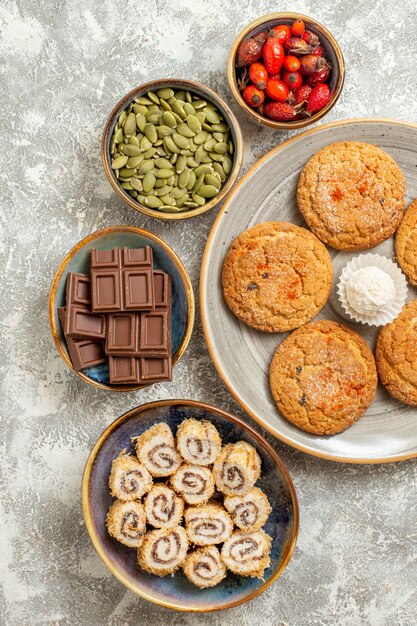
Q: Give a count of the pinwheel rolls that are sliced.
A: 12